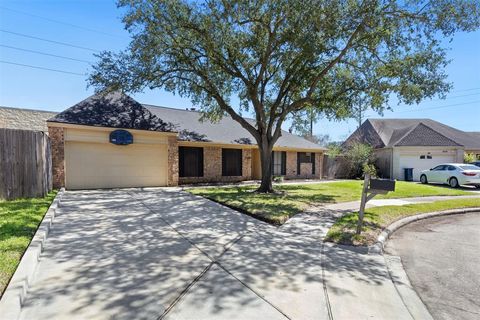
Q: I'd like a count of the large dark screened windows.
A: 2